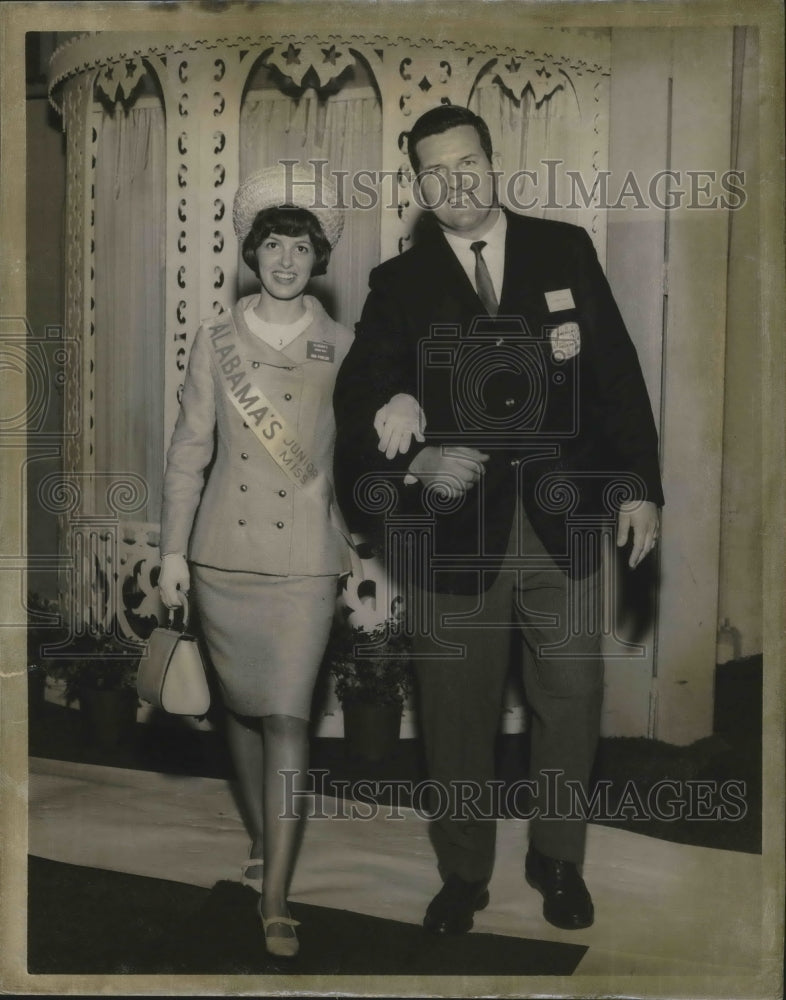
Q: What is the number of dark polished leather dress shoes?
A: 2